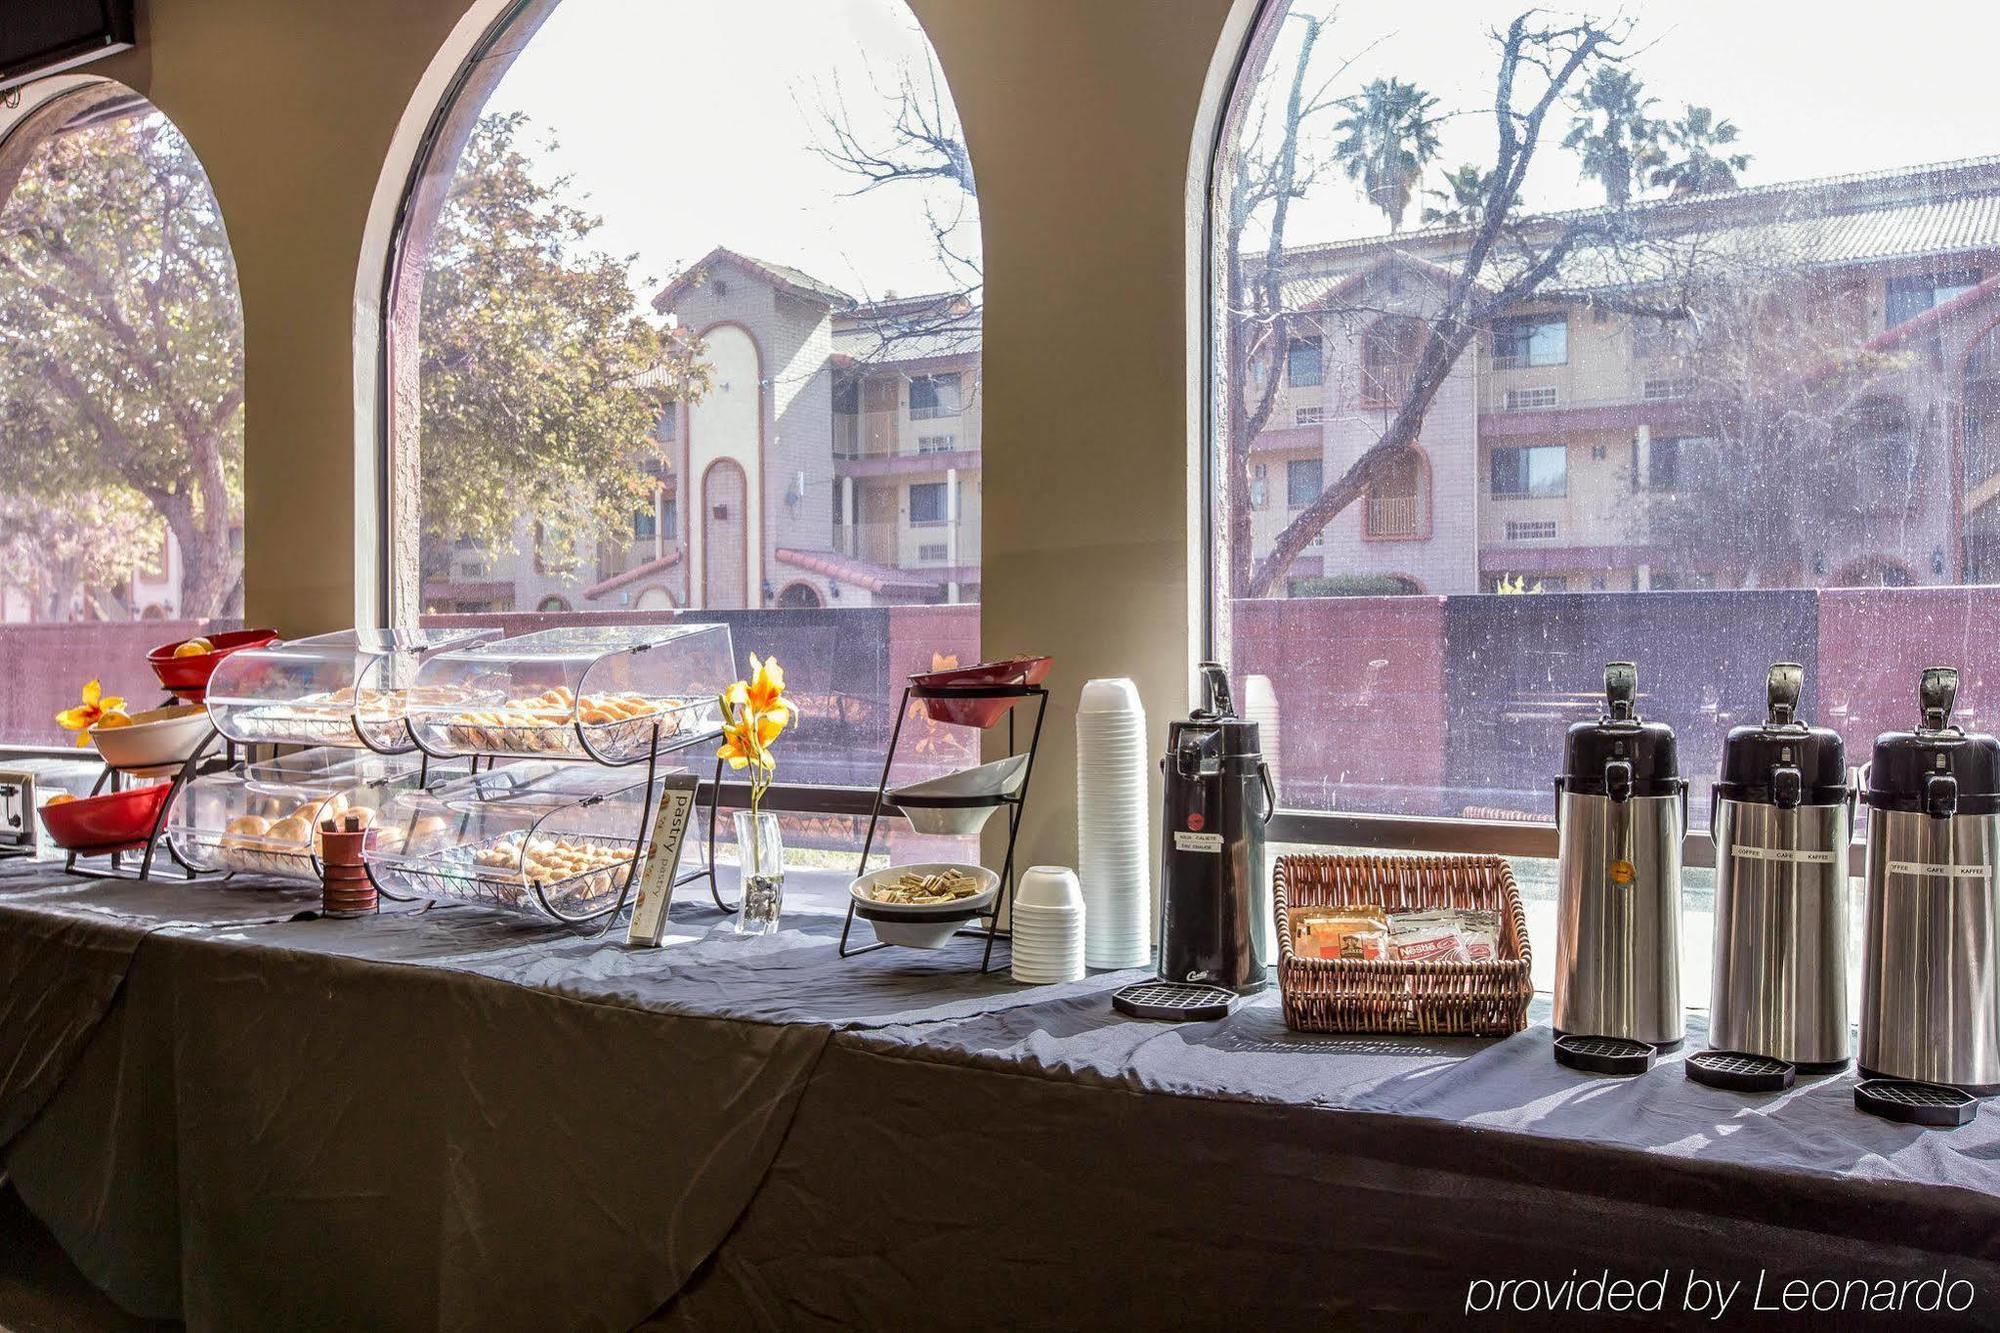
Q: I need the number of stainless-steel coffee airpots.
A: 3